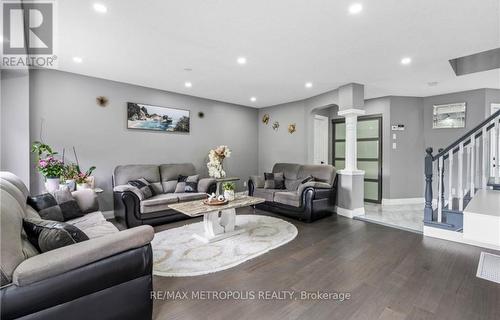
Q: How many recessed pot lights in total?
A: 8